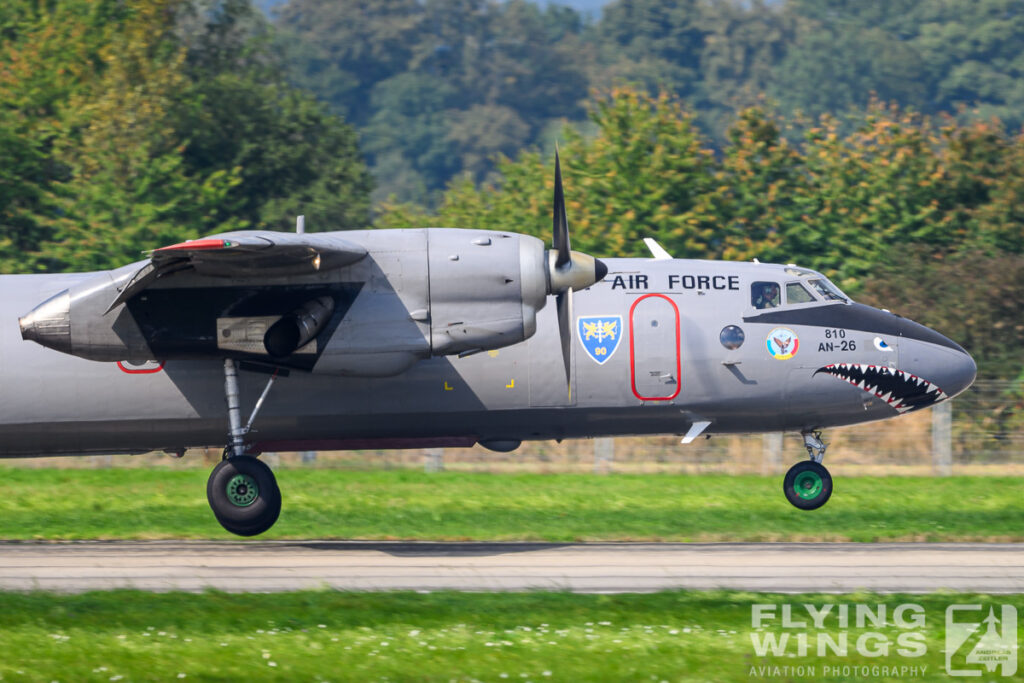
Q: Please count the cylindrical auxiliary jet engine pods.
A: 1